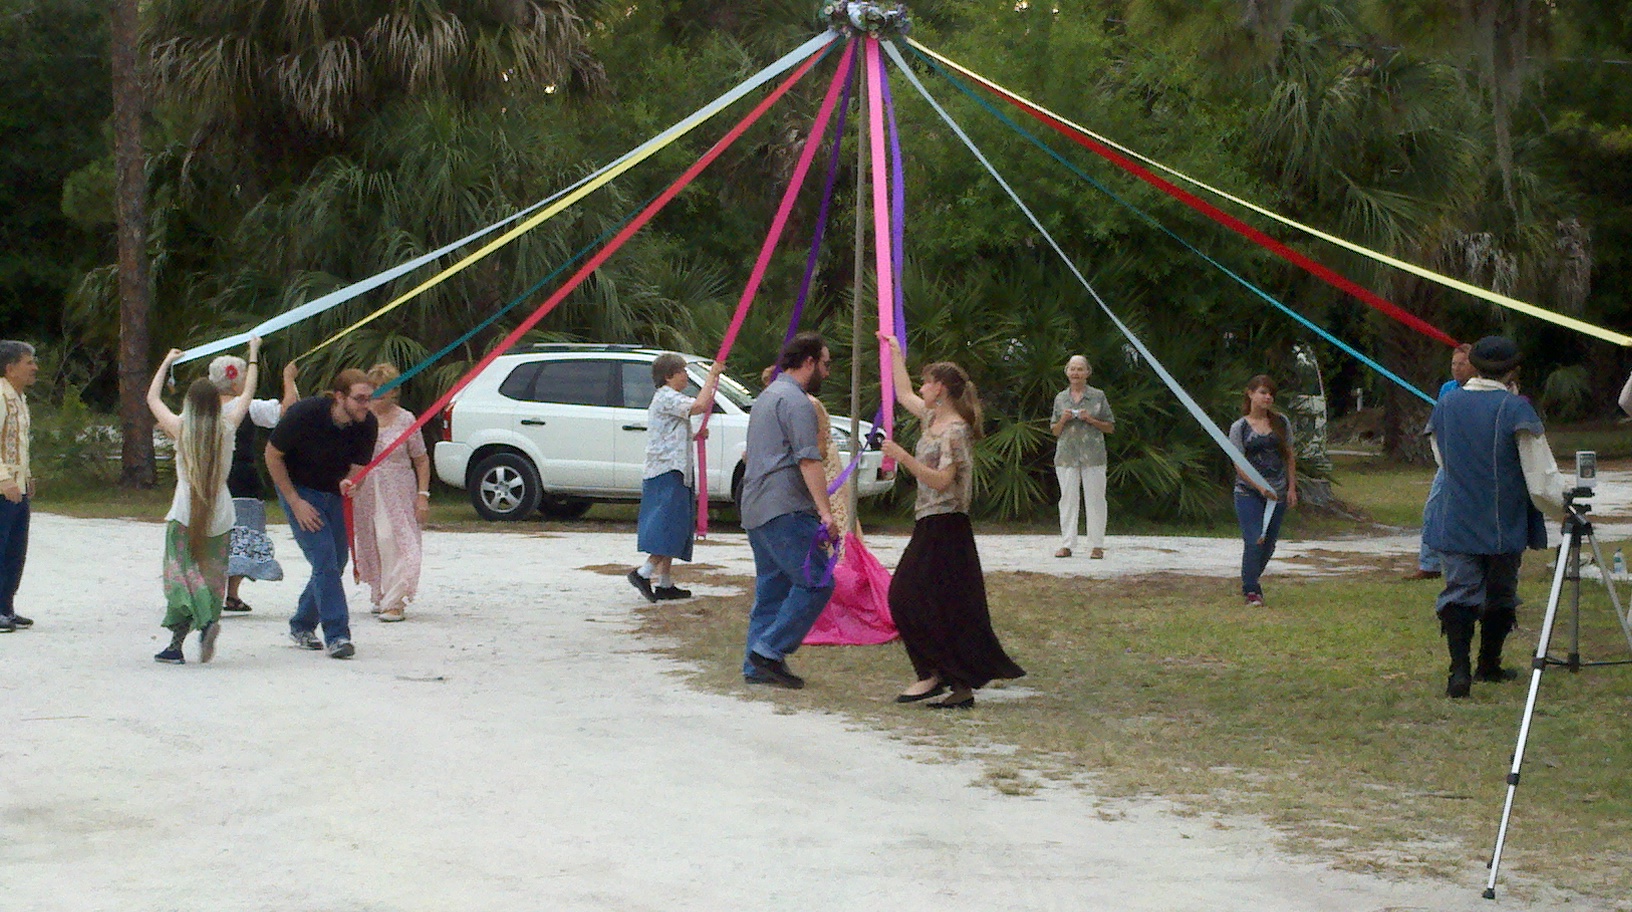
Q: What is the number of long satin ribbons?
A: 12